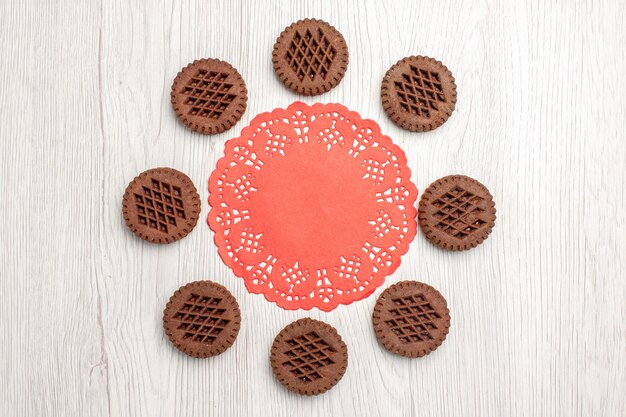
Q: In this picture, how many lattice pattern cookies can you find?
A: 8